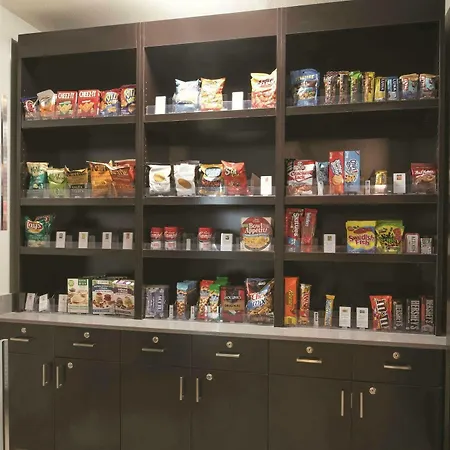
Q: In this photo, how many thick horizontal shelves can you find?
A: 9